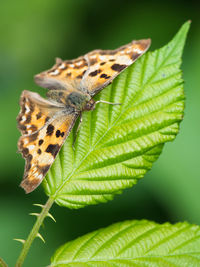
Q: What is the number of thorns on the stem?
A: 5